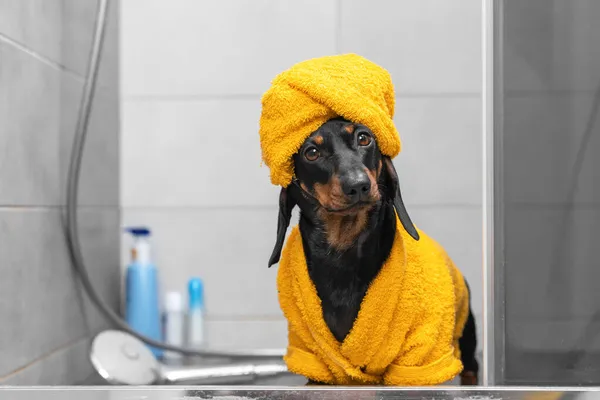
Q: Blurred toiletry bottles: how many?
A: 3